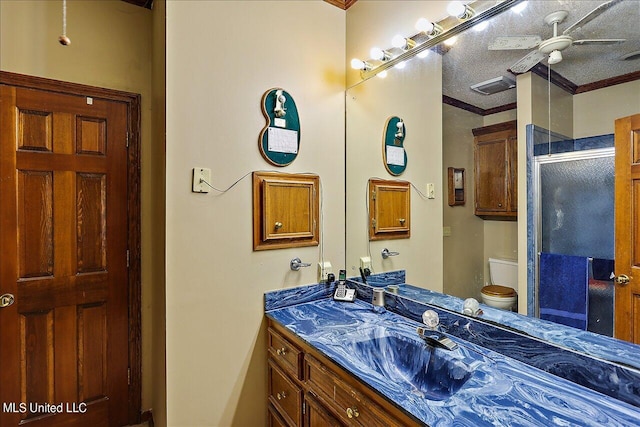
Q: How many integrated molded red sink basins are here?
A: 0